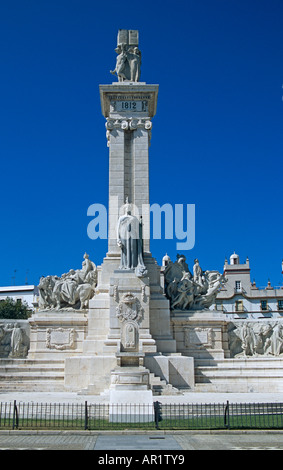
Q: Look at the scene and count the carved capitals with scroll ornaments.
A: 2